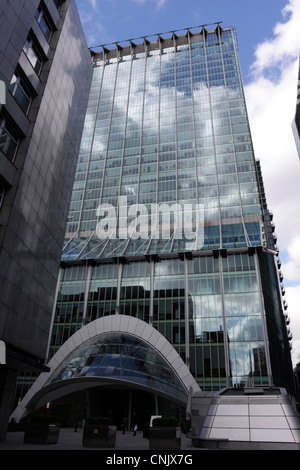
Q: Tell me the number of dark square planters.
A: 3